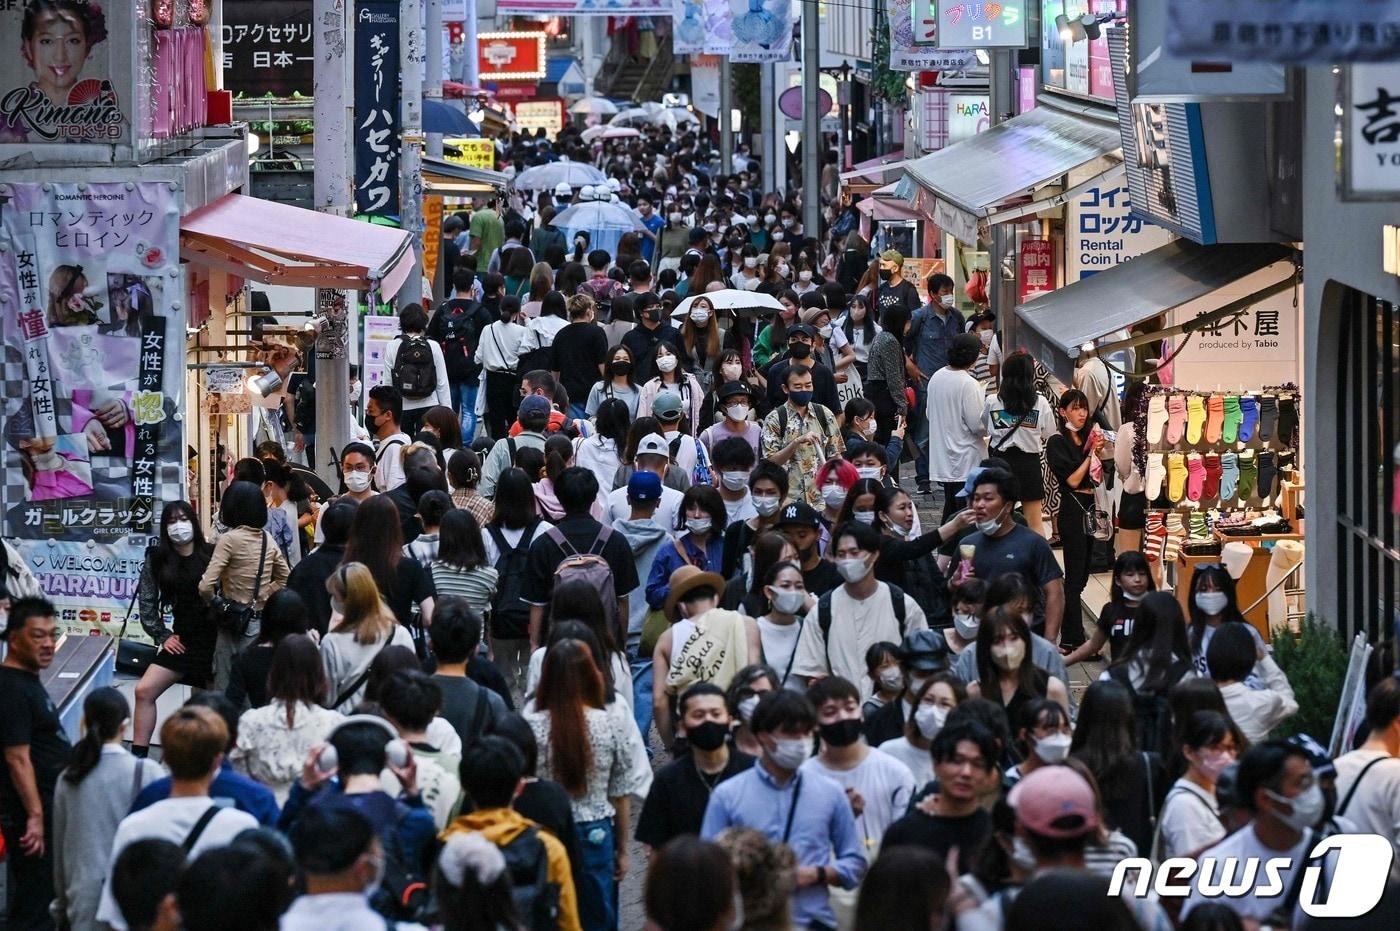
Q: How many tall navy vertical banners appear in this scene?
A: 1